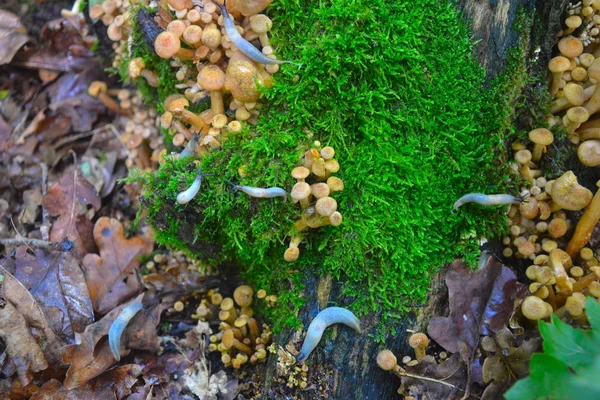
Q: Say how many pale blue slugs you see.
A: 7